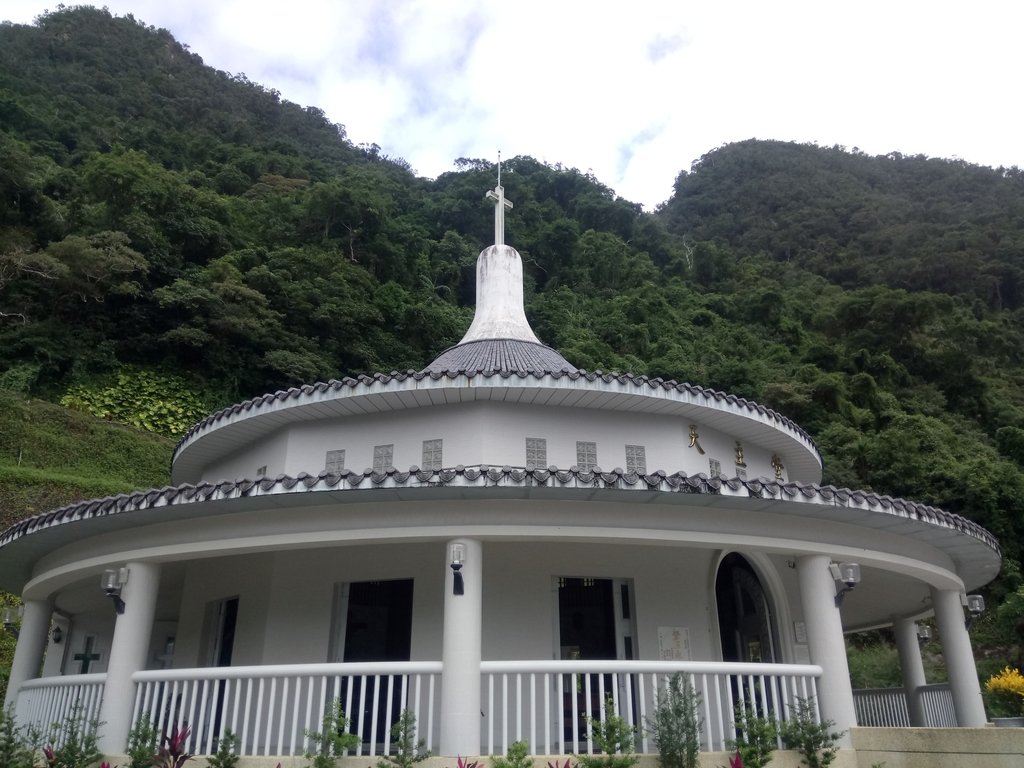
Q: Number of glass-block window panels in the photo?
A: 9